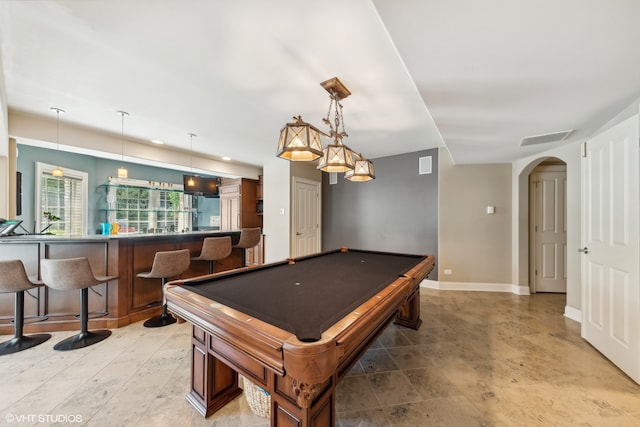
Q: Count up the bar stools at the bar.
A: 5